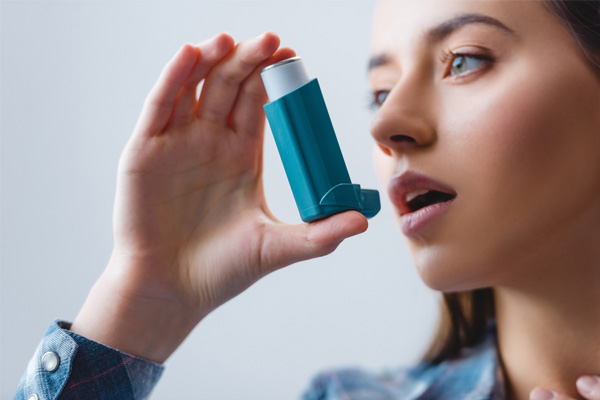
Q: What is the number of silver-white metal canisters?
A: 1